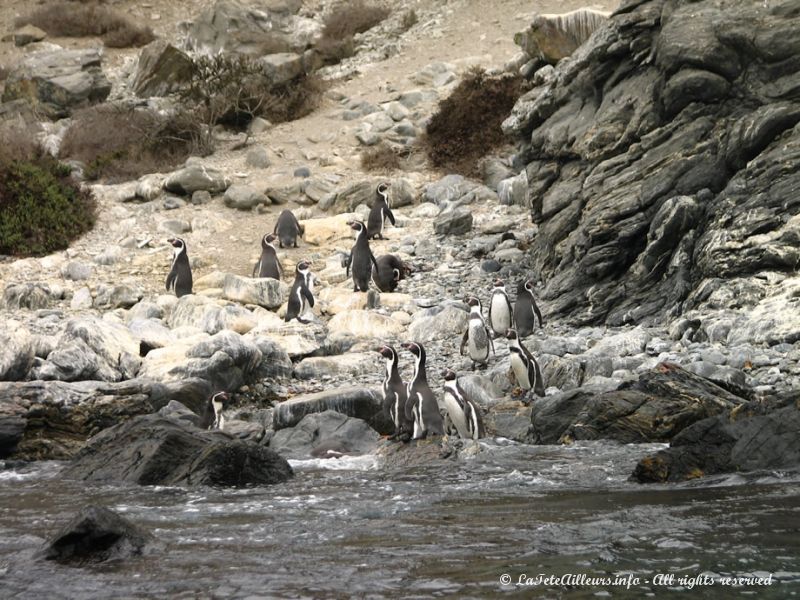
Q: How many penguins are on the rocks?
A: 15